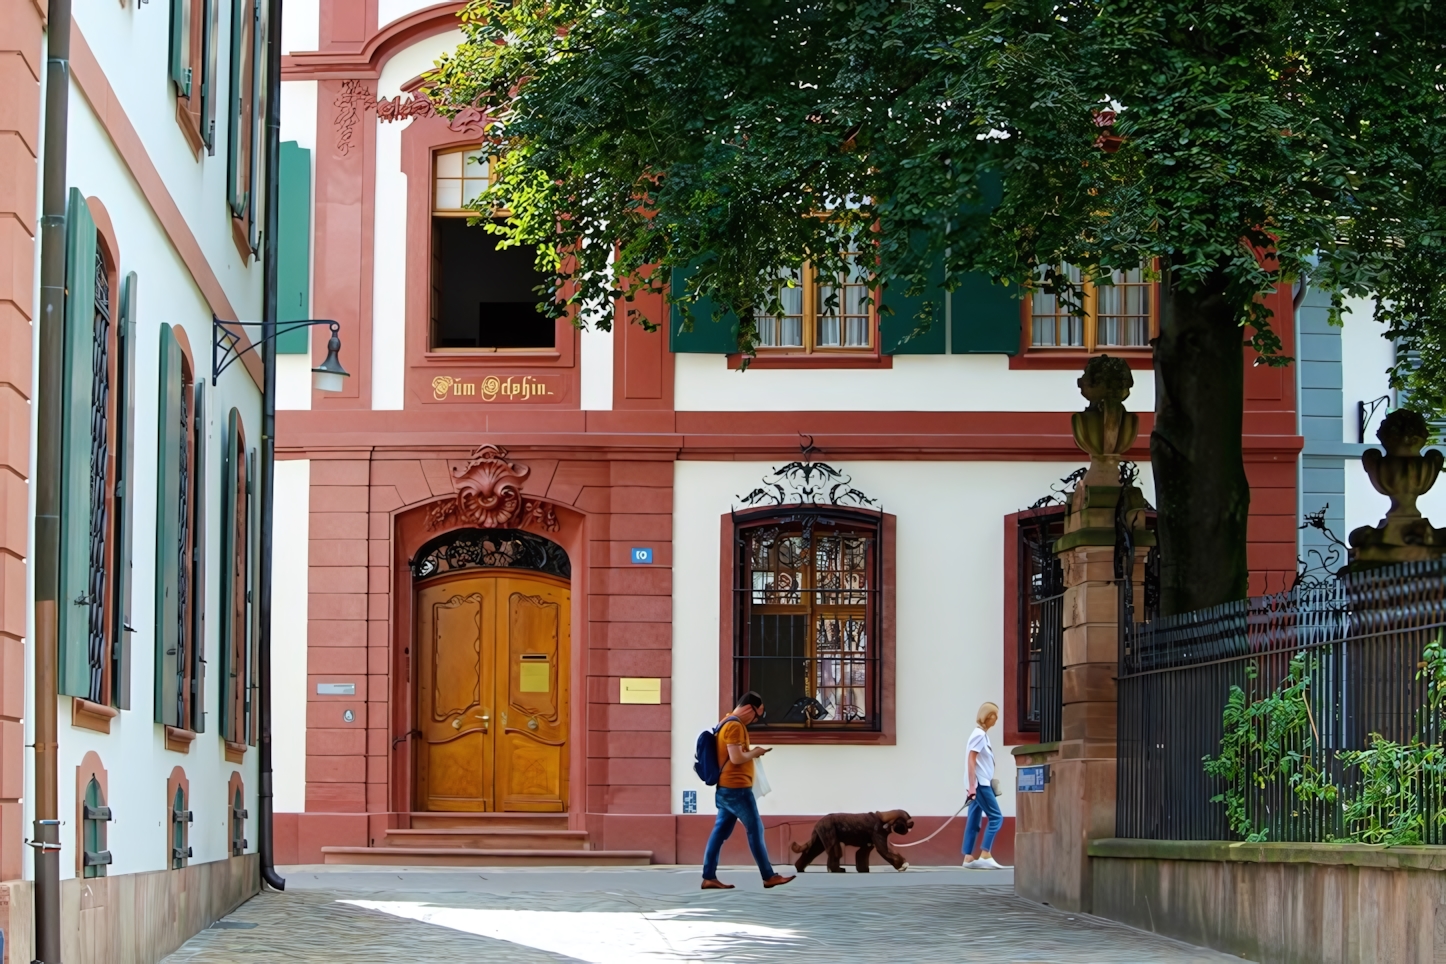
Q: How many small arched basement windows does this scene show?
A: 3